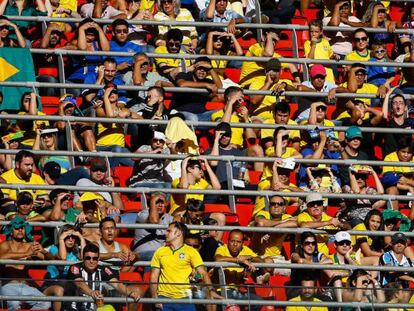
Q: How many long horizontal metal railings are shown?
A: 9